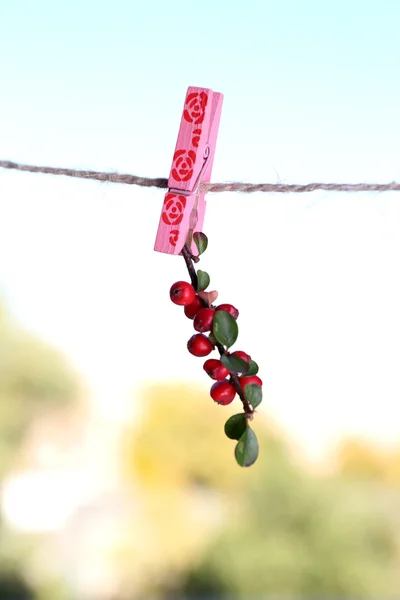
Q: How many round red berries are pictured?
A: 9